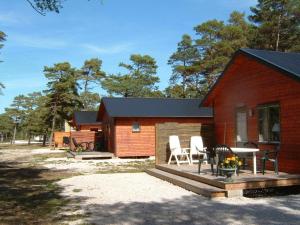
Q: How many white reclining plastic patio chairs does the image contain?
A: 2